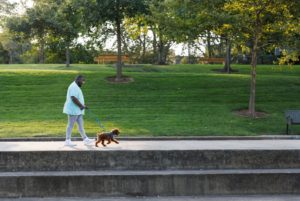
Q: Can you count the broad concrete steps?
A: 2